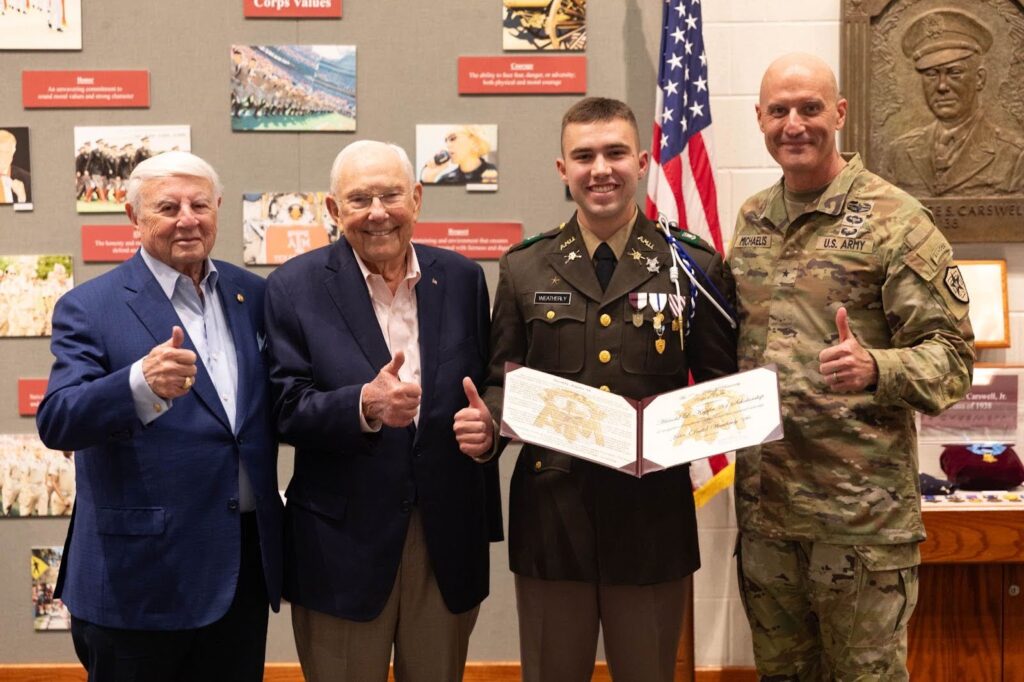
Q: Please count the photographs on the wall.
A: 10